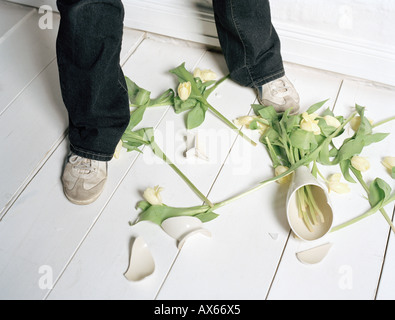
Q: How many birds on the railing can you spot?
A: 0